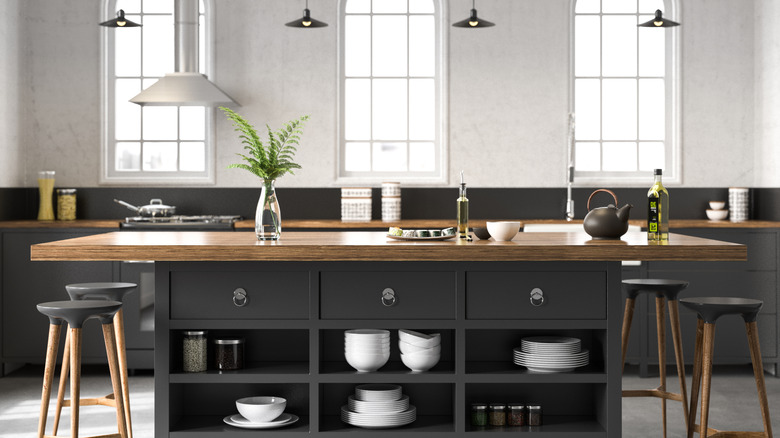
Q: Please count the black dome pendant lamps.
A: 4